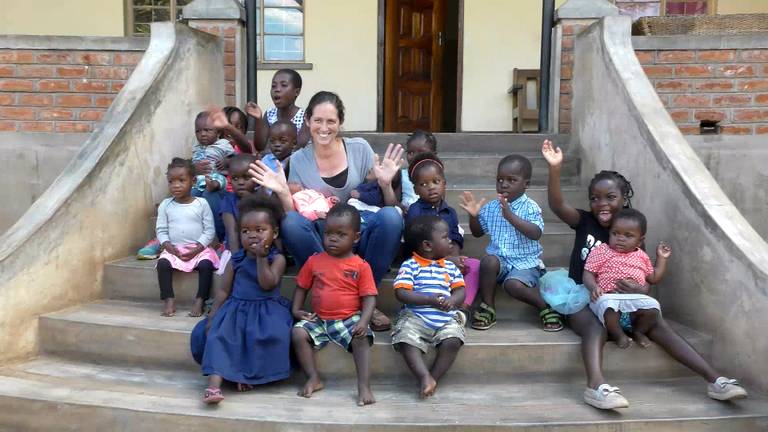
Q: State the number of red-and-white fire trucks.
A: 0